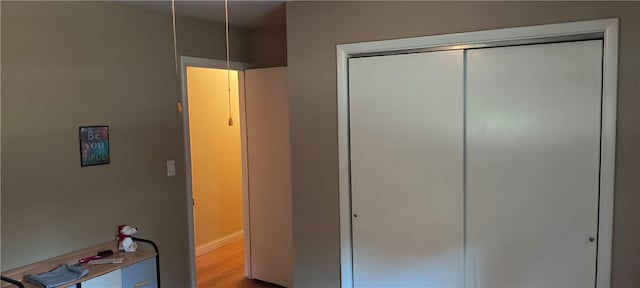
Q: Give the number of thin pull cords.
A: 2